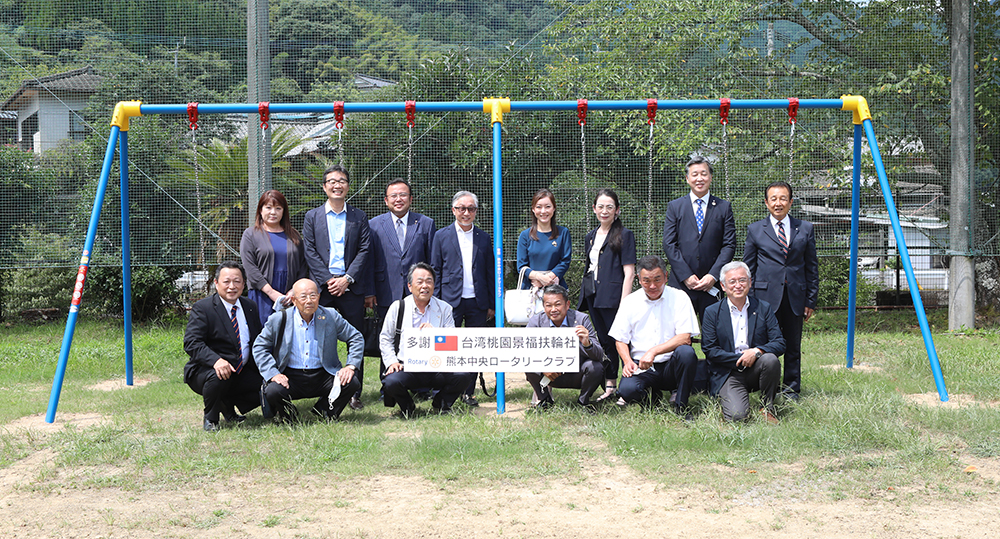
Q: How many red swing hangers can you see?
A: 8